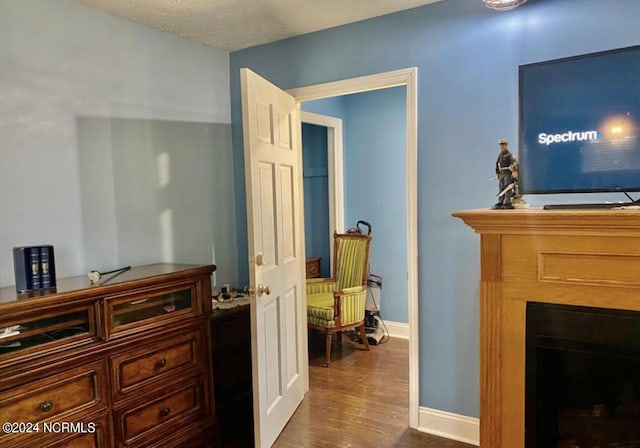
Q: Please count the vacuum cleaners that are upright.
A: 1